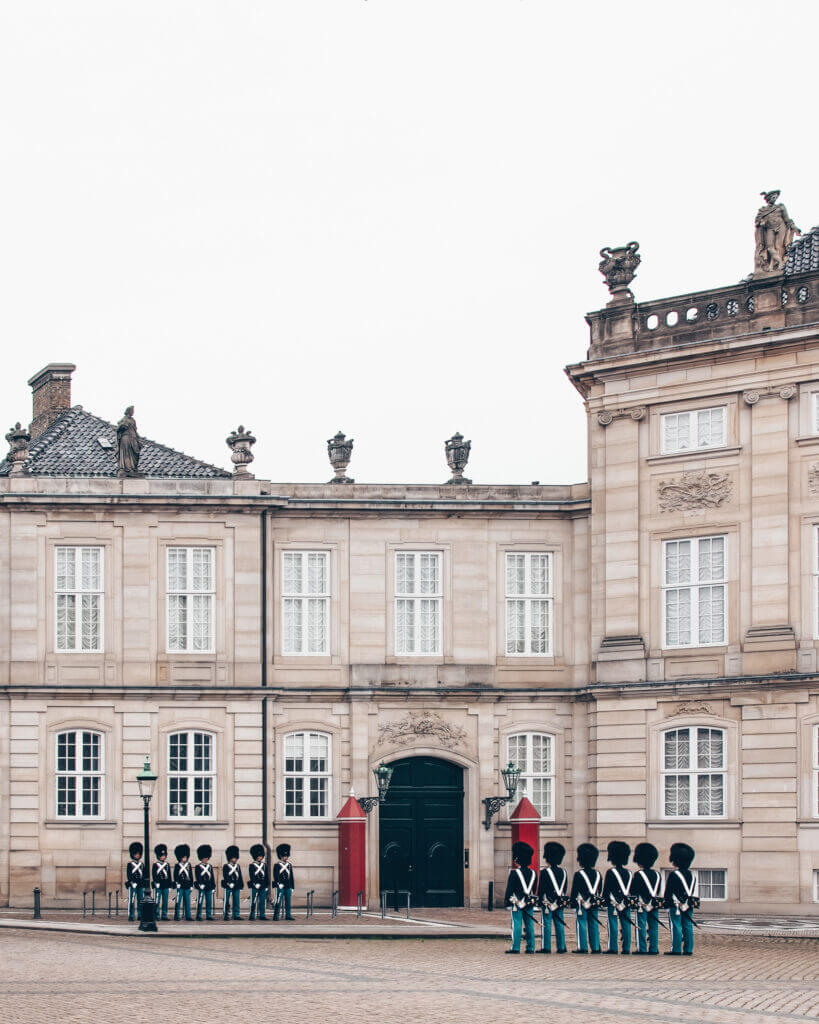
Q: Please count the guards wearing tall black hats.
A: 13